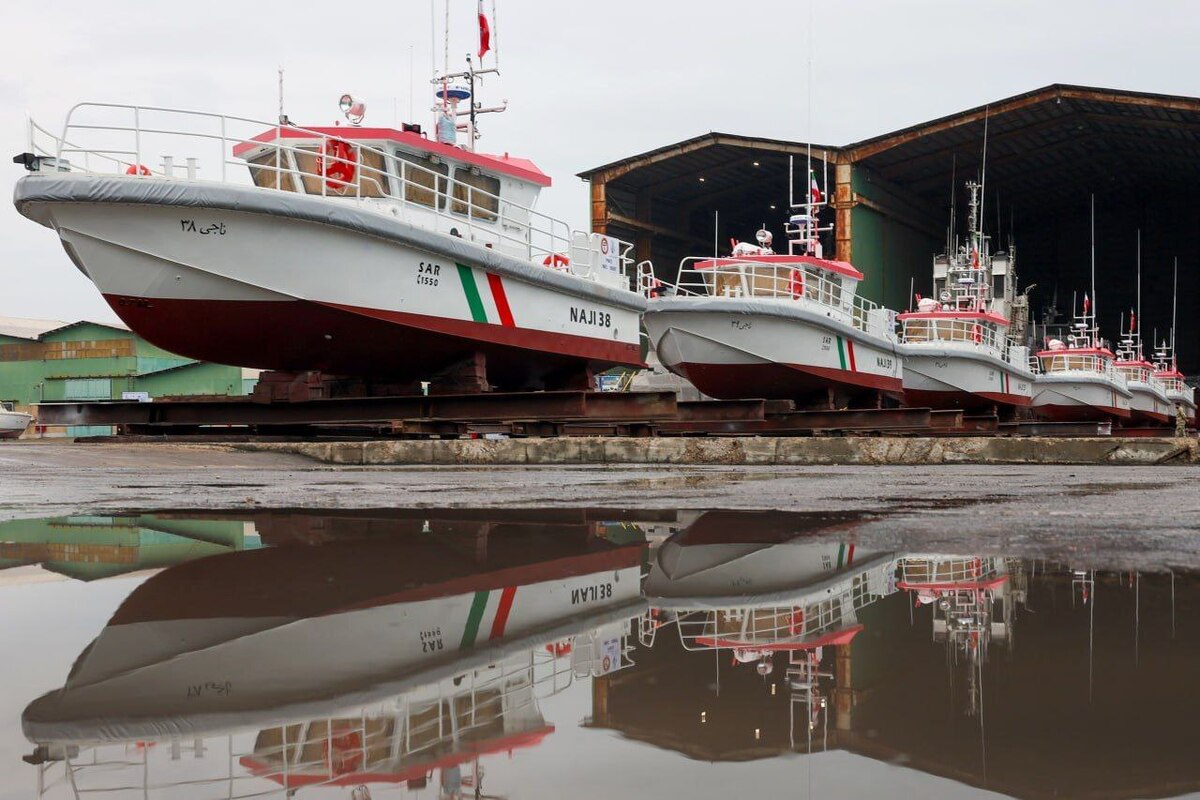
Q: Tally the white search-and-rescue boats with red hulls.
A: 6